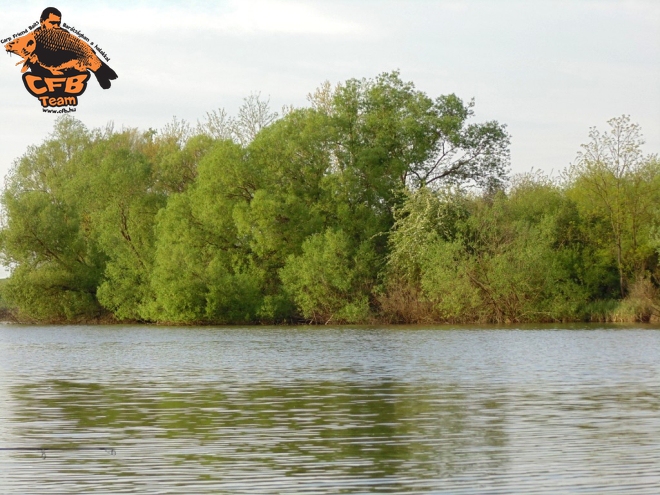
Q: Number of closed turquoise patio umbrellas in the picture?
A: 0